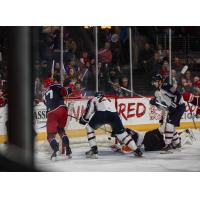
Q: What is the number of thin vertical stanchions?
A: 4